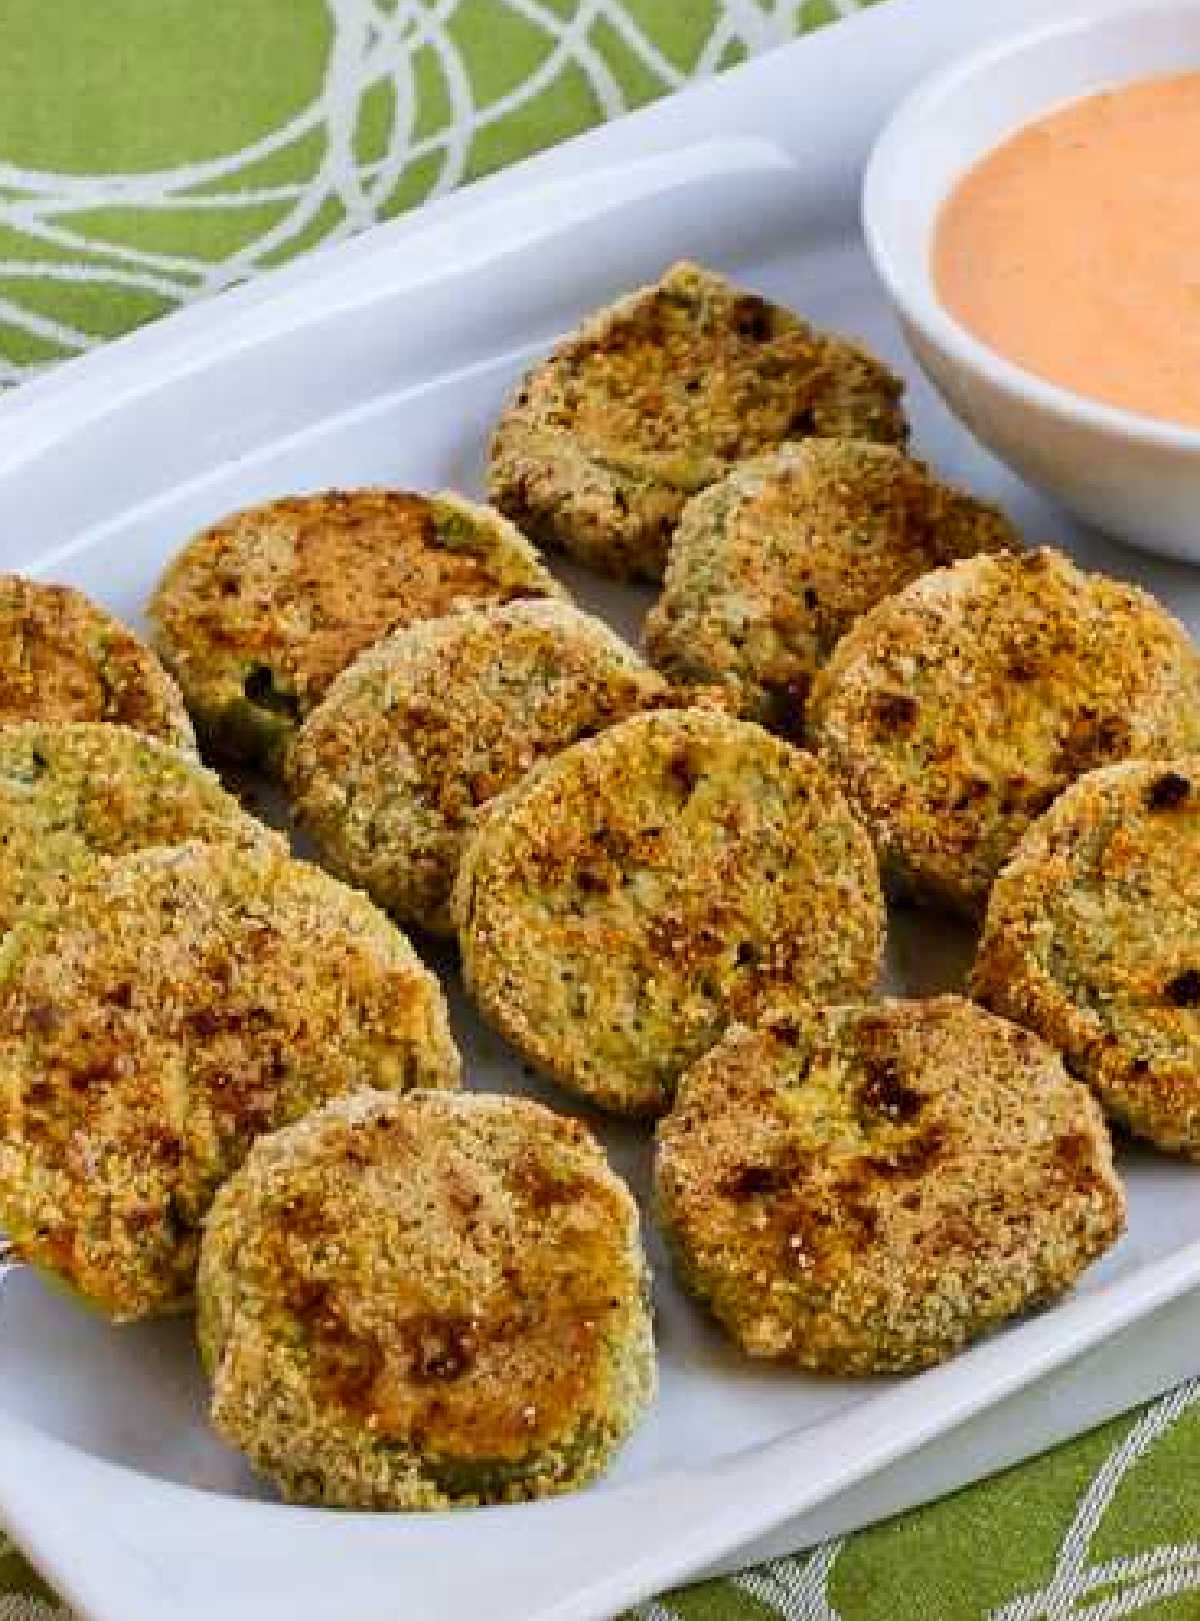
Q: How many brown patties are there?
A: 12